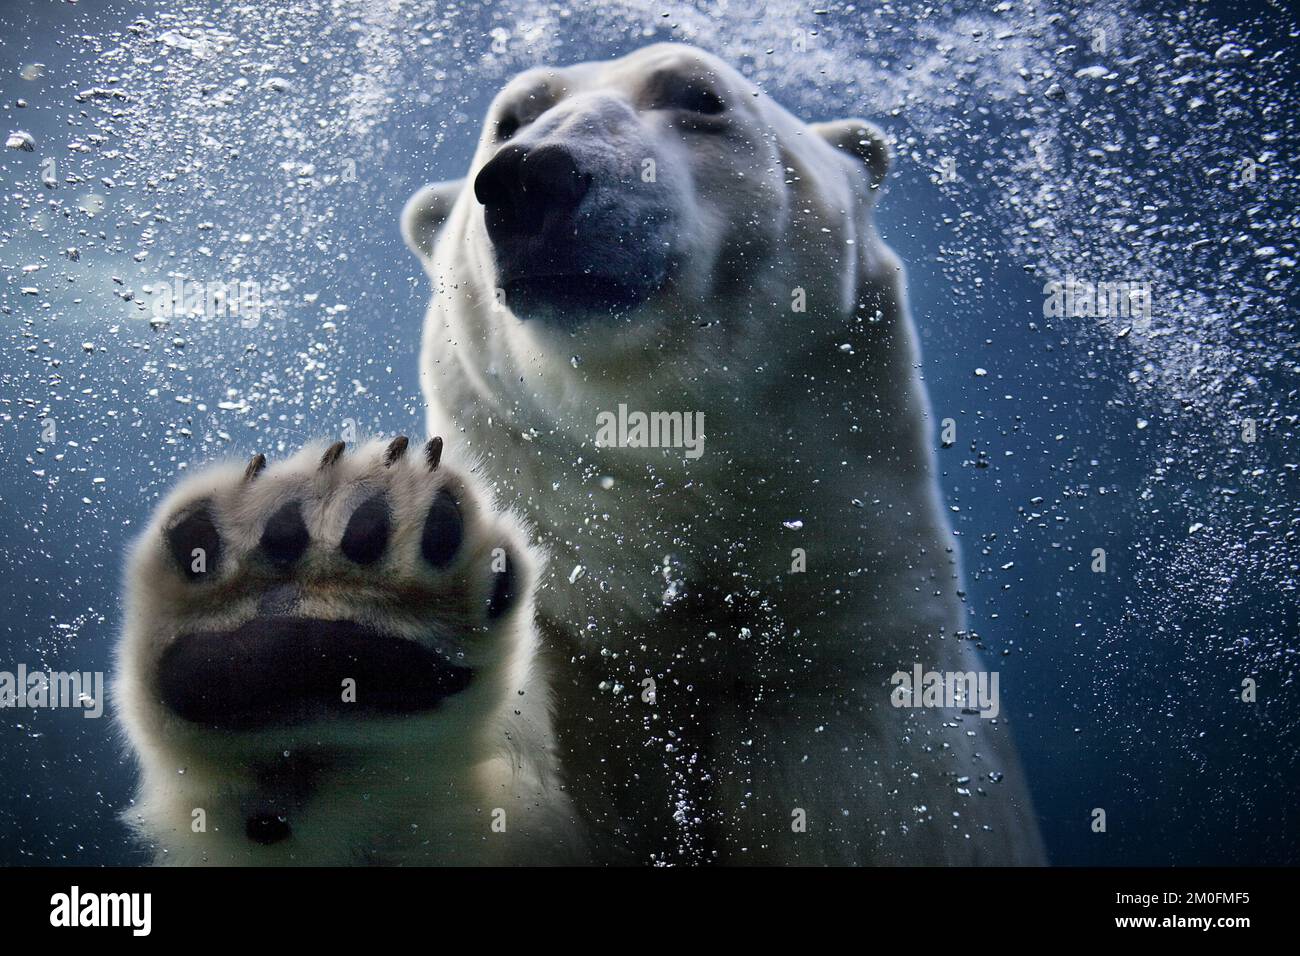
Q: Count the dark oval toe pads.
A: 5